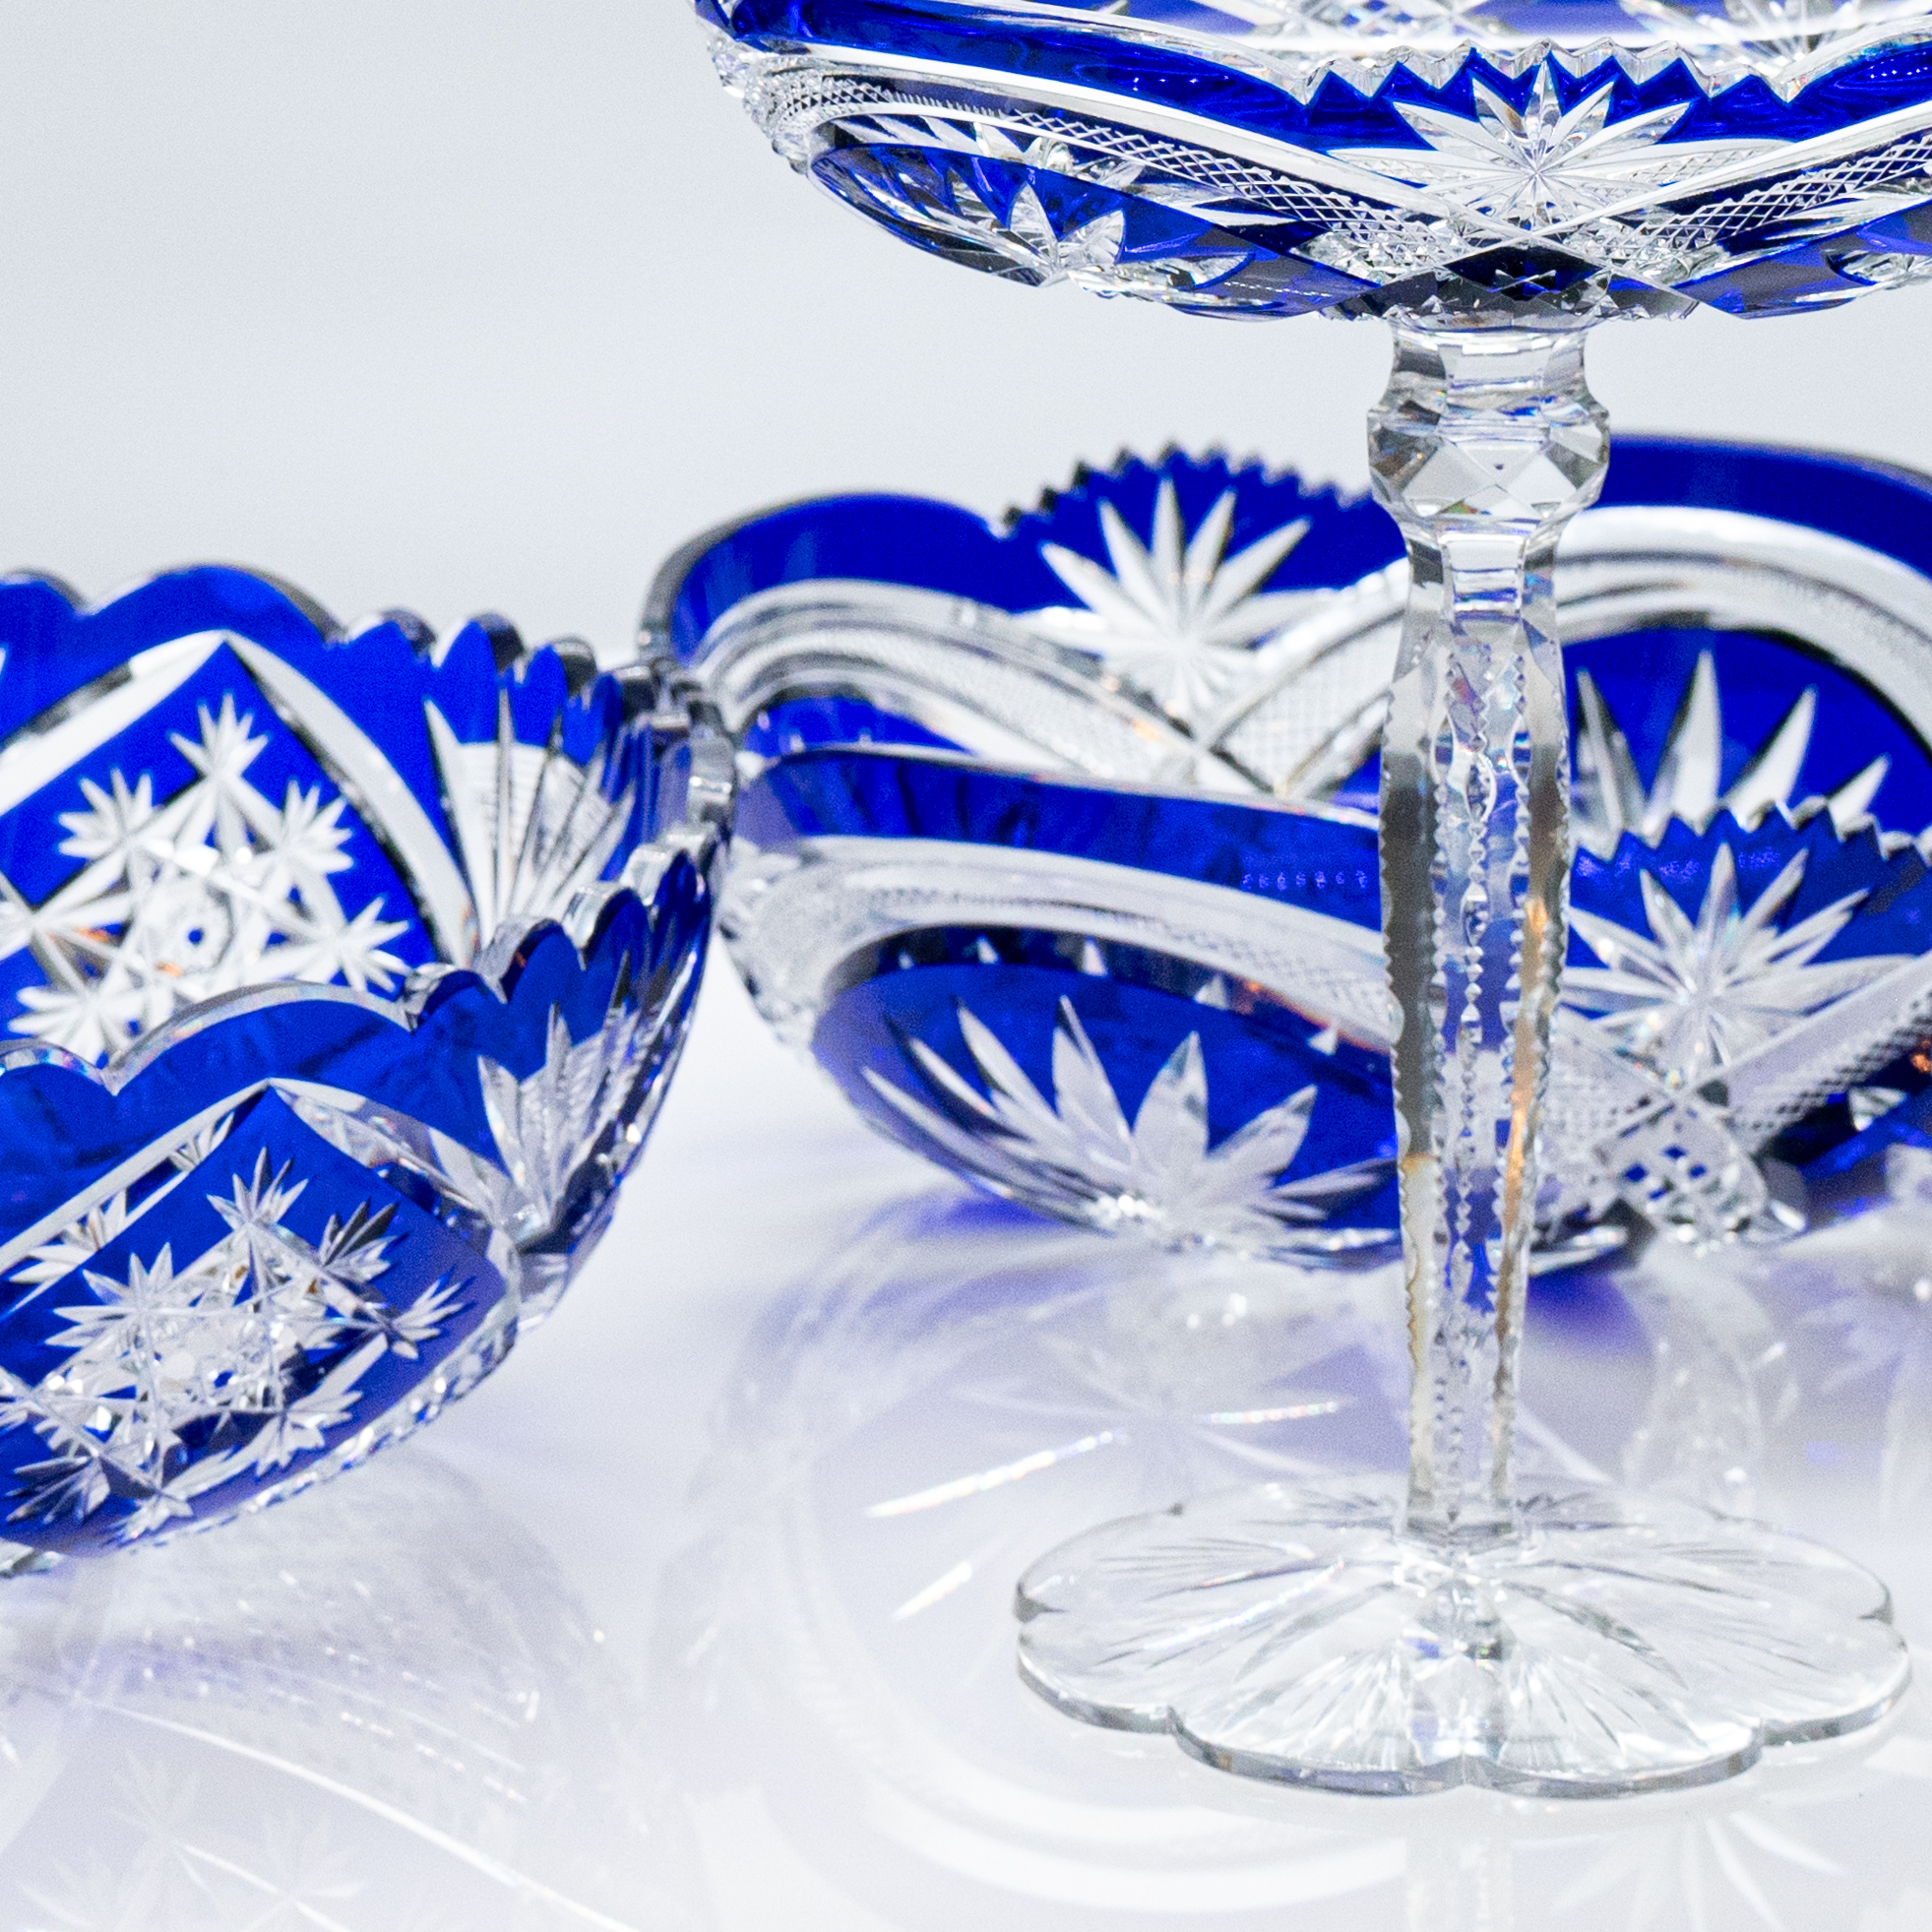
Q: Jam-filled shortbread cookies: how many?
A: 0